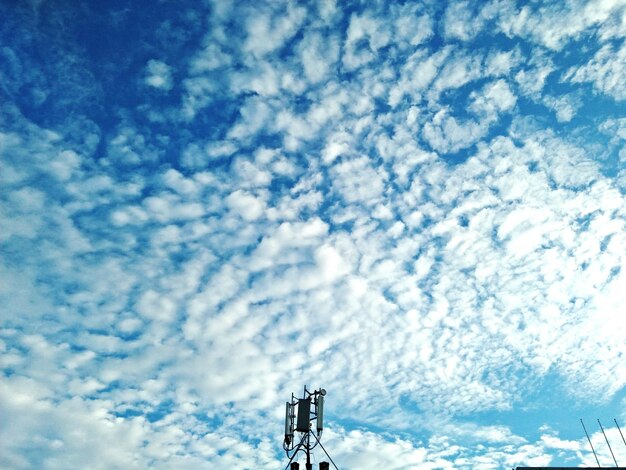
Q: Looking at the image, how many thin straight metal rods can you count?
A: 3